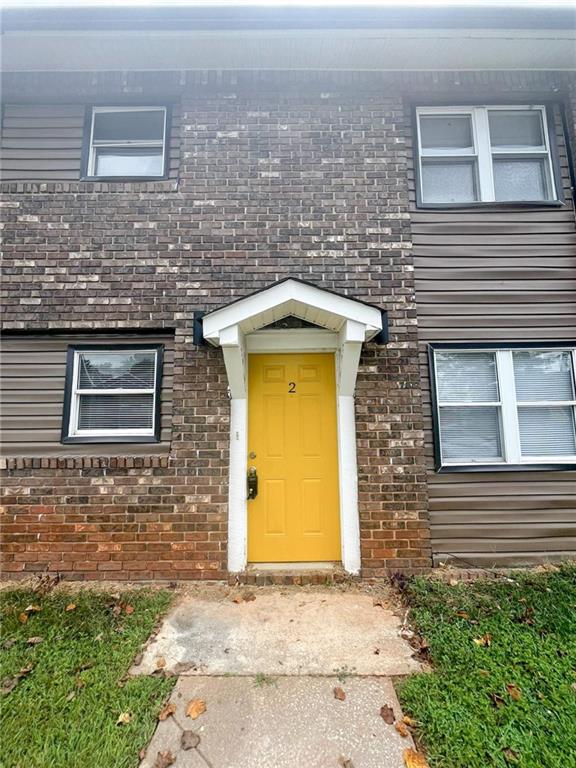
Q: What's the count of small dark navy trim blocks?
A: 2